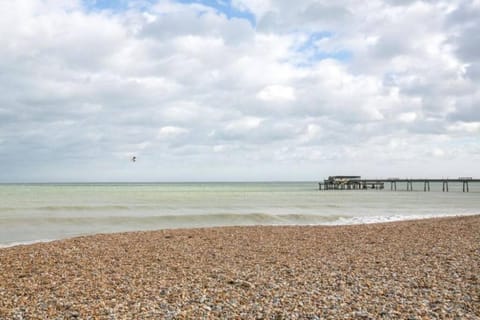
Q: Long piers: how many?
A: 1